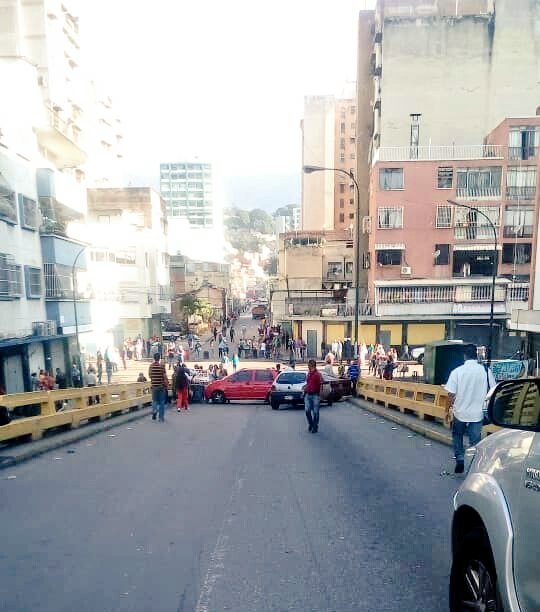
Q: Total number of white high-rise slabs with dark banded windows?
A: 1